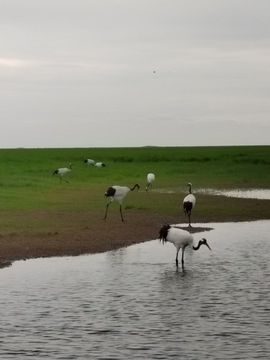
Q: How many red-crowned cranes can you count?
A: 7